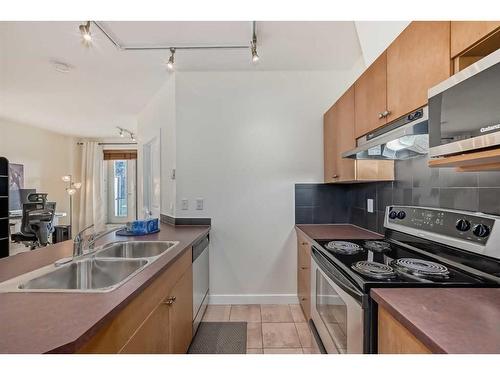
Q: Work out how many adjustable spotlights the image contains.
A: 5